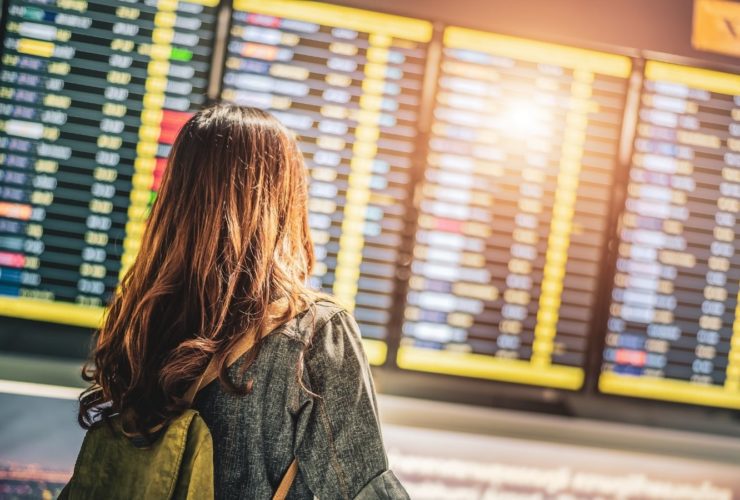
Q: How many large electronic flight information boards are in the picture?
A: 4